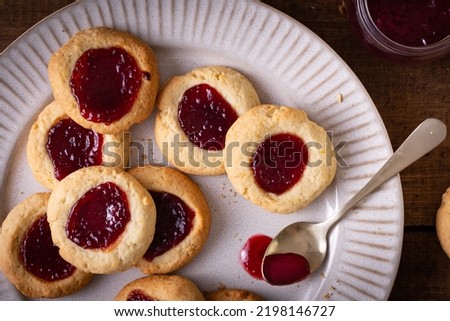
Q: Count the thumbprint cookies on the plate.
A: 9